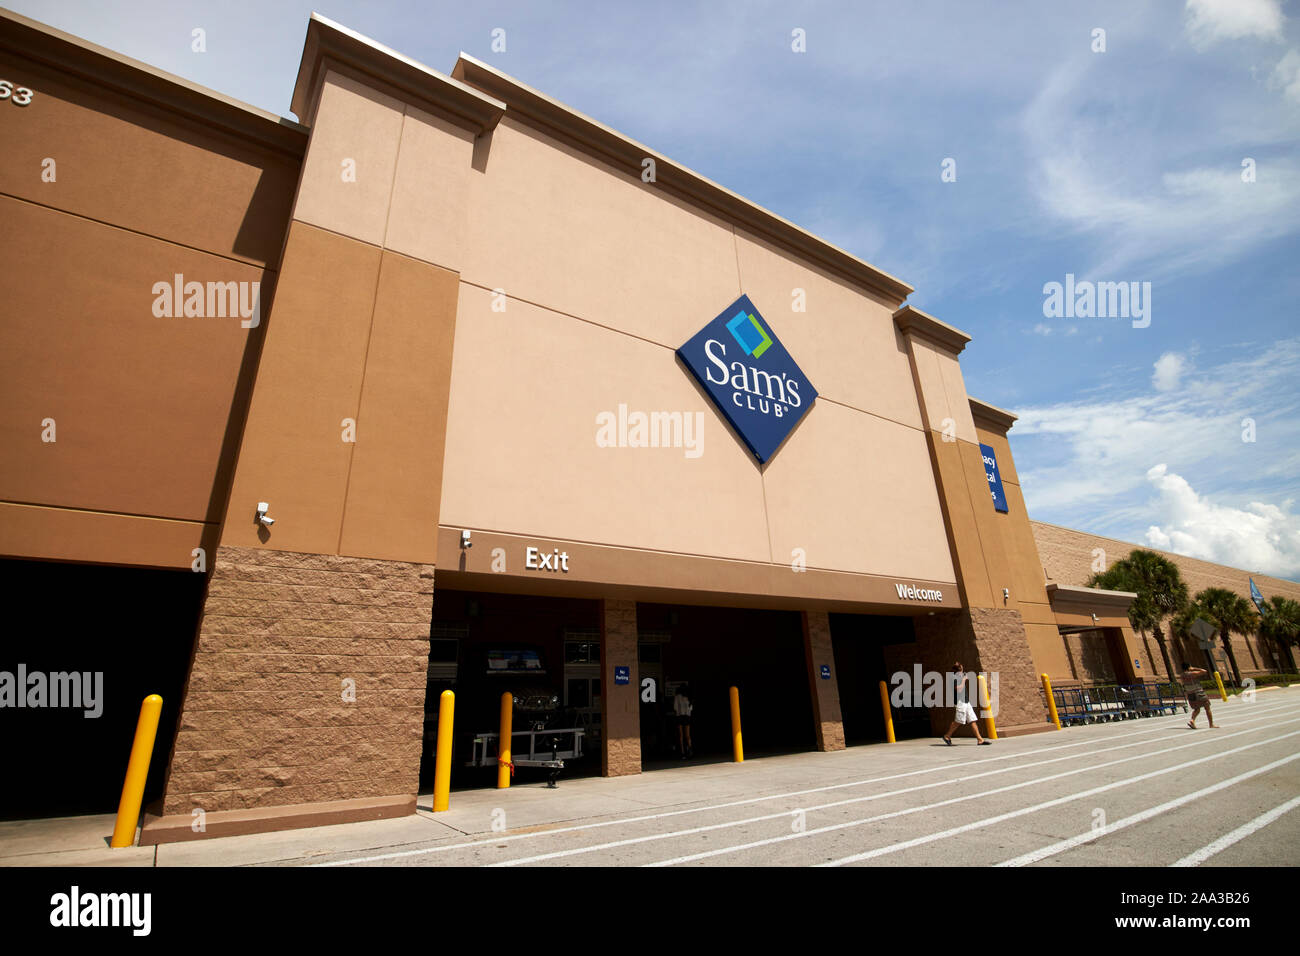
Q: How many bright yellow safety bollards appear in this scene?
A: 8